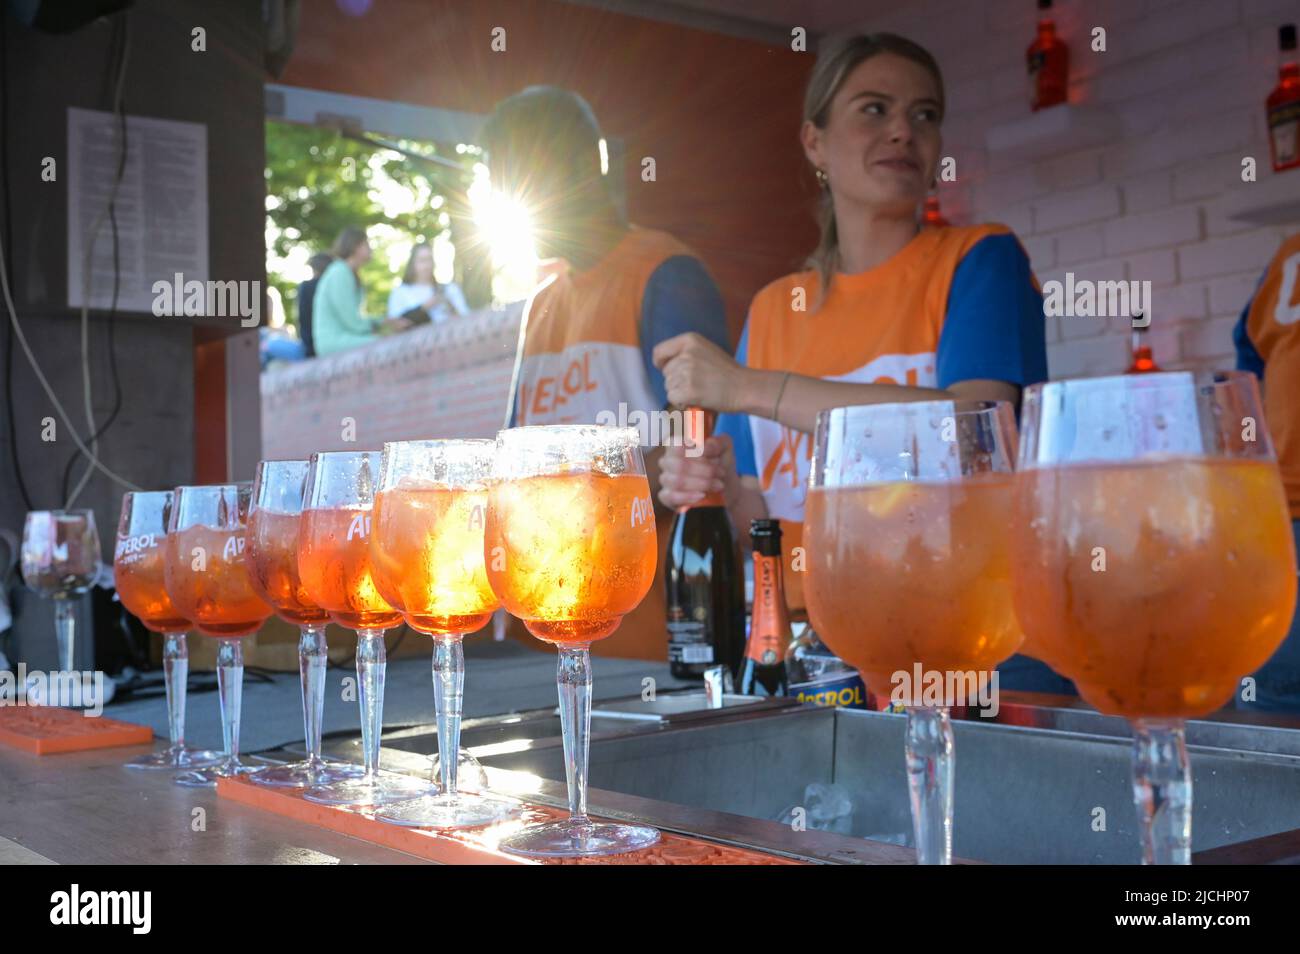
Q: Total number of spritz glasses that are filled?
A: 8